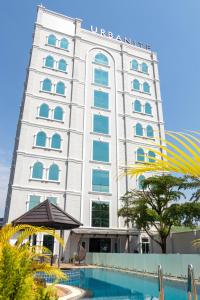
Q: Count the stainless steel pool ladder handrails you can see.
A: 2